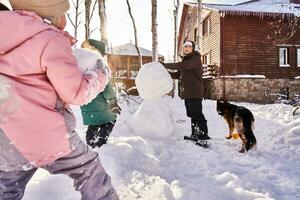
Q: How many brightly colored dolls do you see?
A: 0